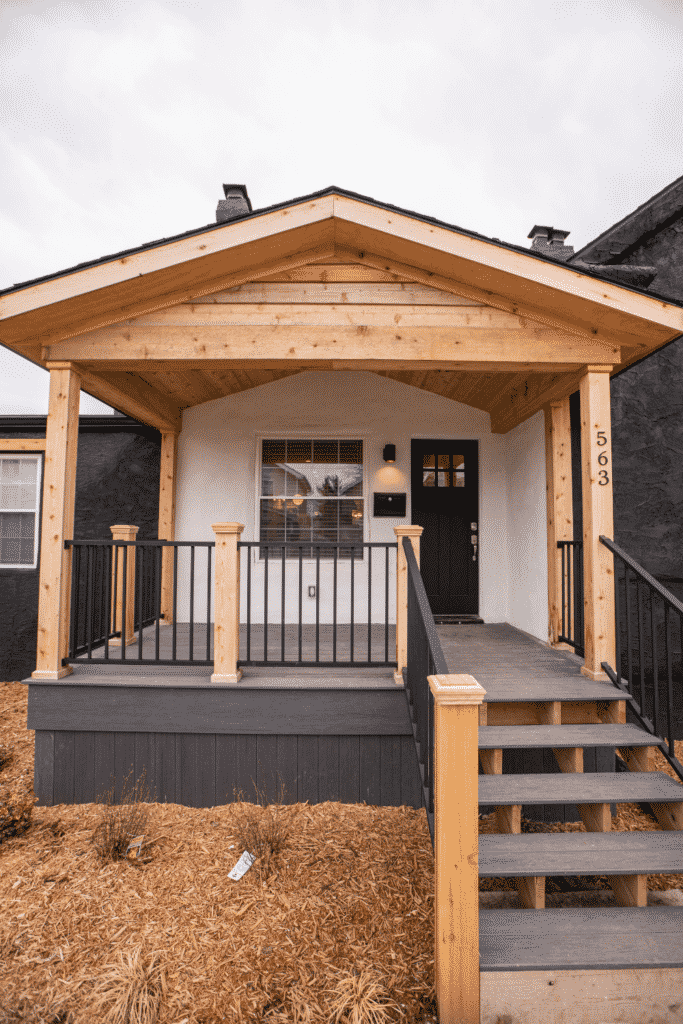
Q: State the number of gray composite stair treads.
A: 4